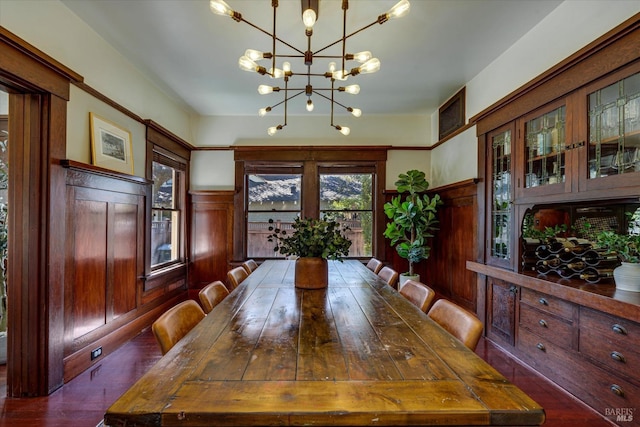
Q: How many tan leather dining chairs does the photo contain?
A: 8